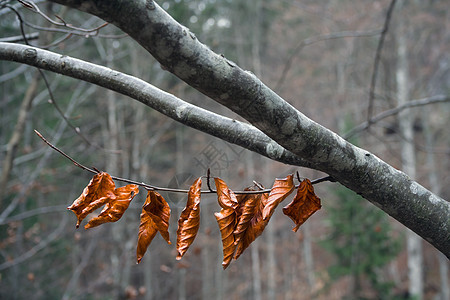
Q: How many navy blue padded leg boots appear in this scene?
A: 0